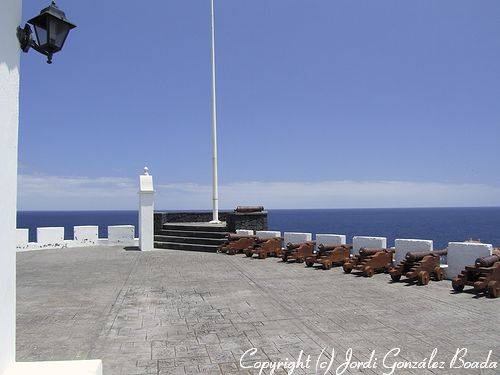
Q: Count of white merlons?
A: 11